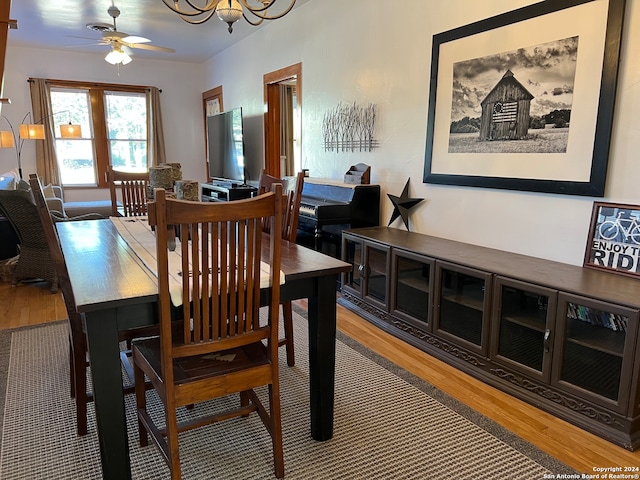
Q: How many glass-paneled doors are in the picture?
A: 6